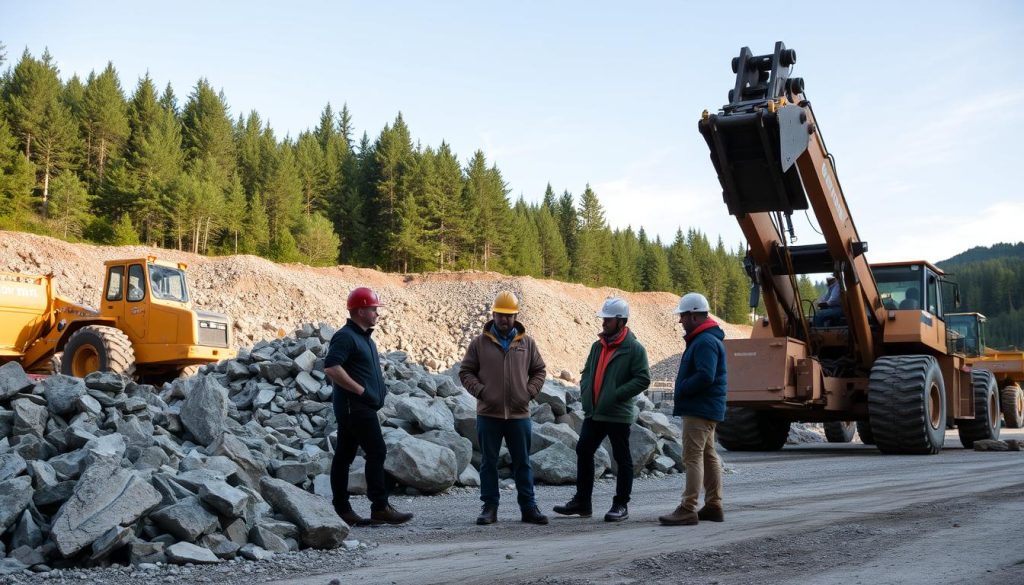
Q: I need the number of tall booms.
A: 1